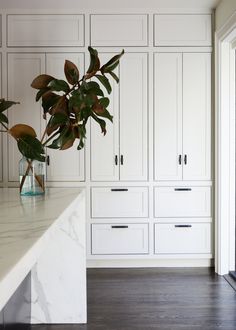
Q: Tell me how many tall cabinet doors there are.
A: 6